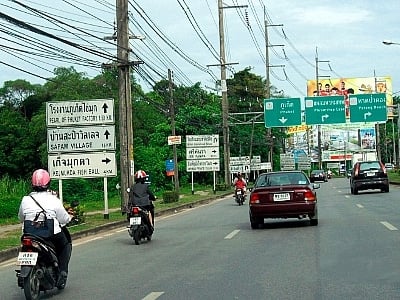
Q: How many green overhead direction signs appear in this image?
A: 3